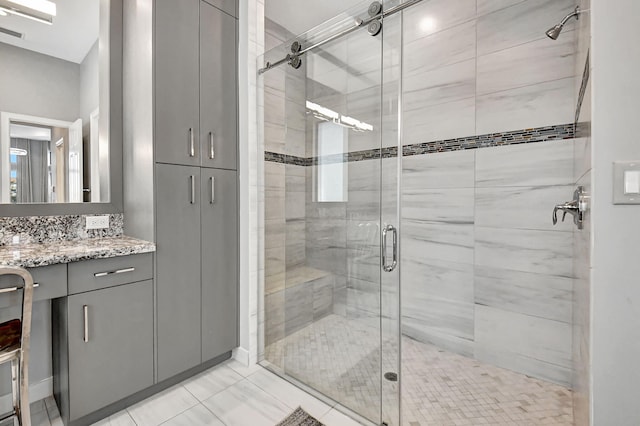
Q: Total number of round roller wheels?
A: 4